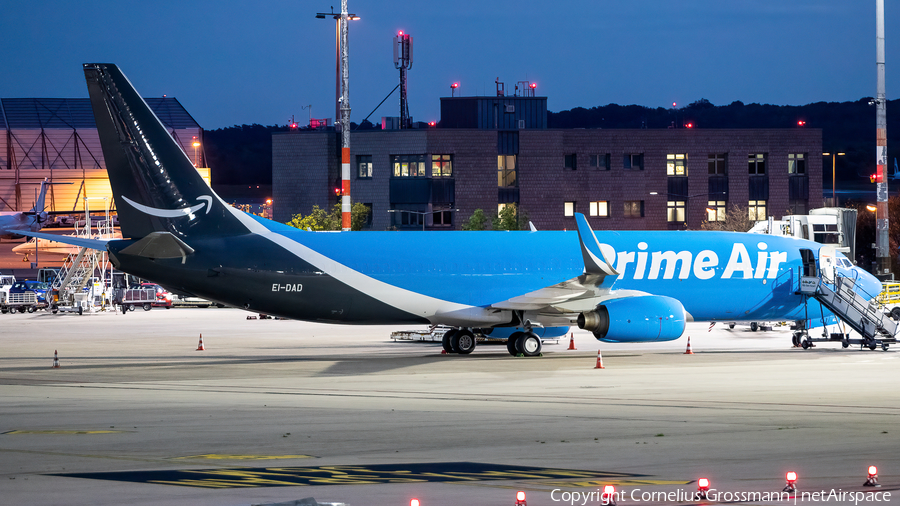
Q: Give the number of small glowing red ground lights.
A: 6